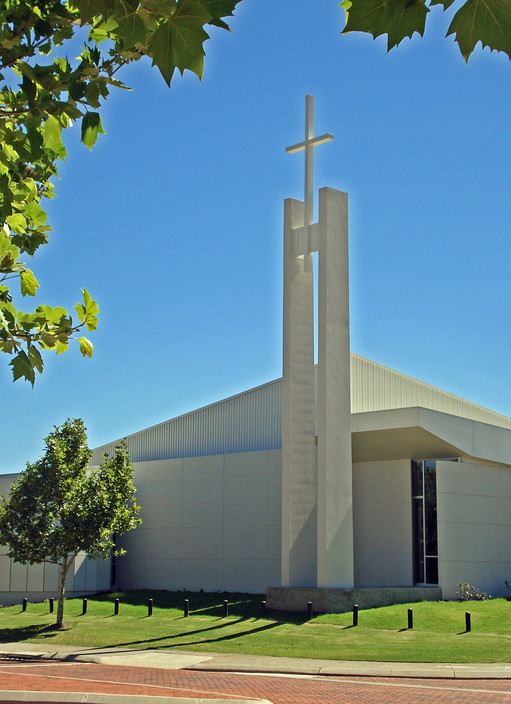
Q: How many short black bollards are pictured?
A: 12